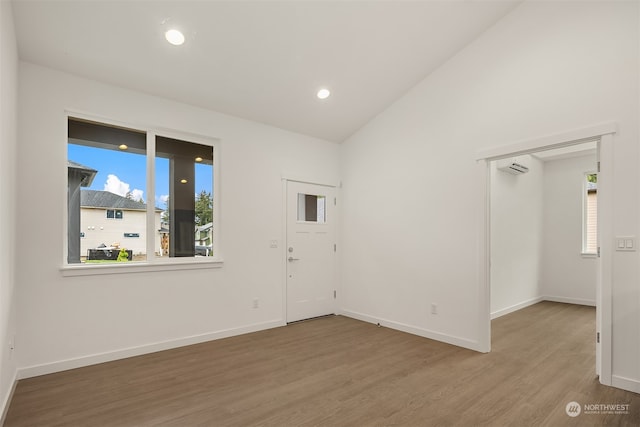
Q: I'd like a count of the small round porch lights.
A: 3